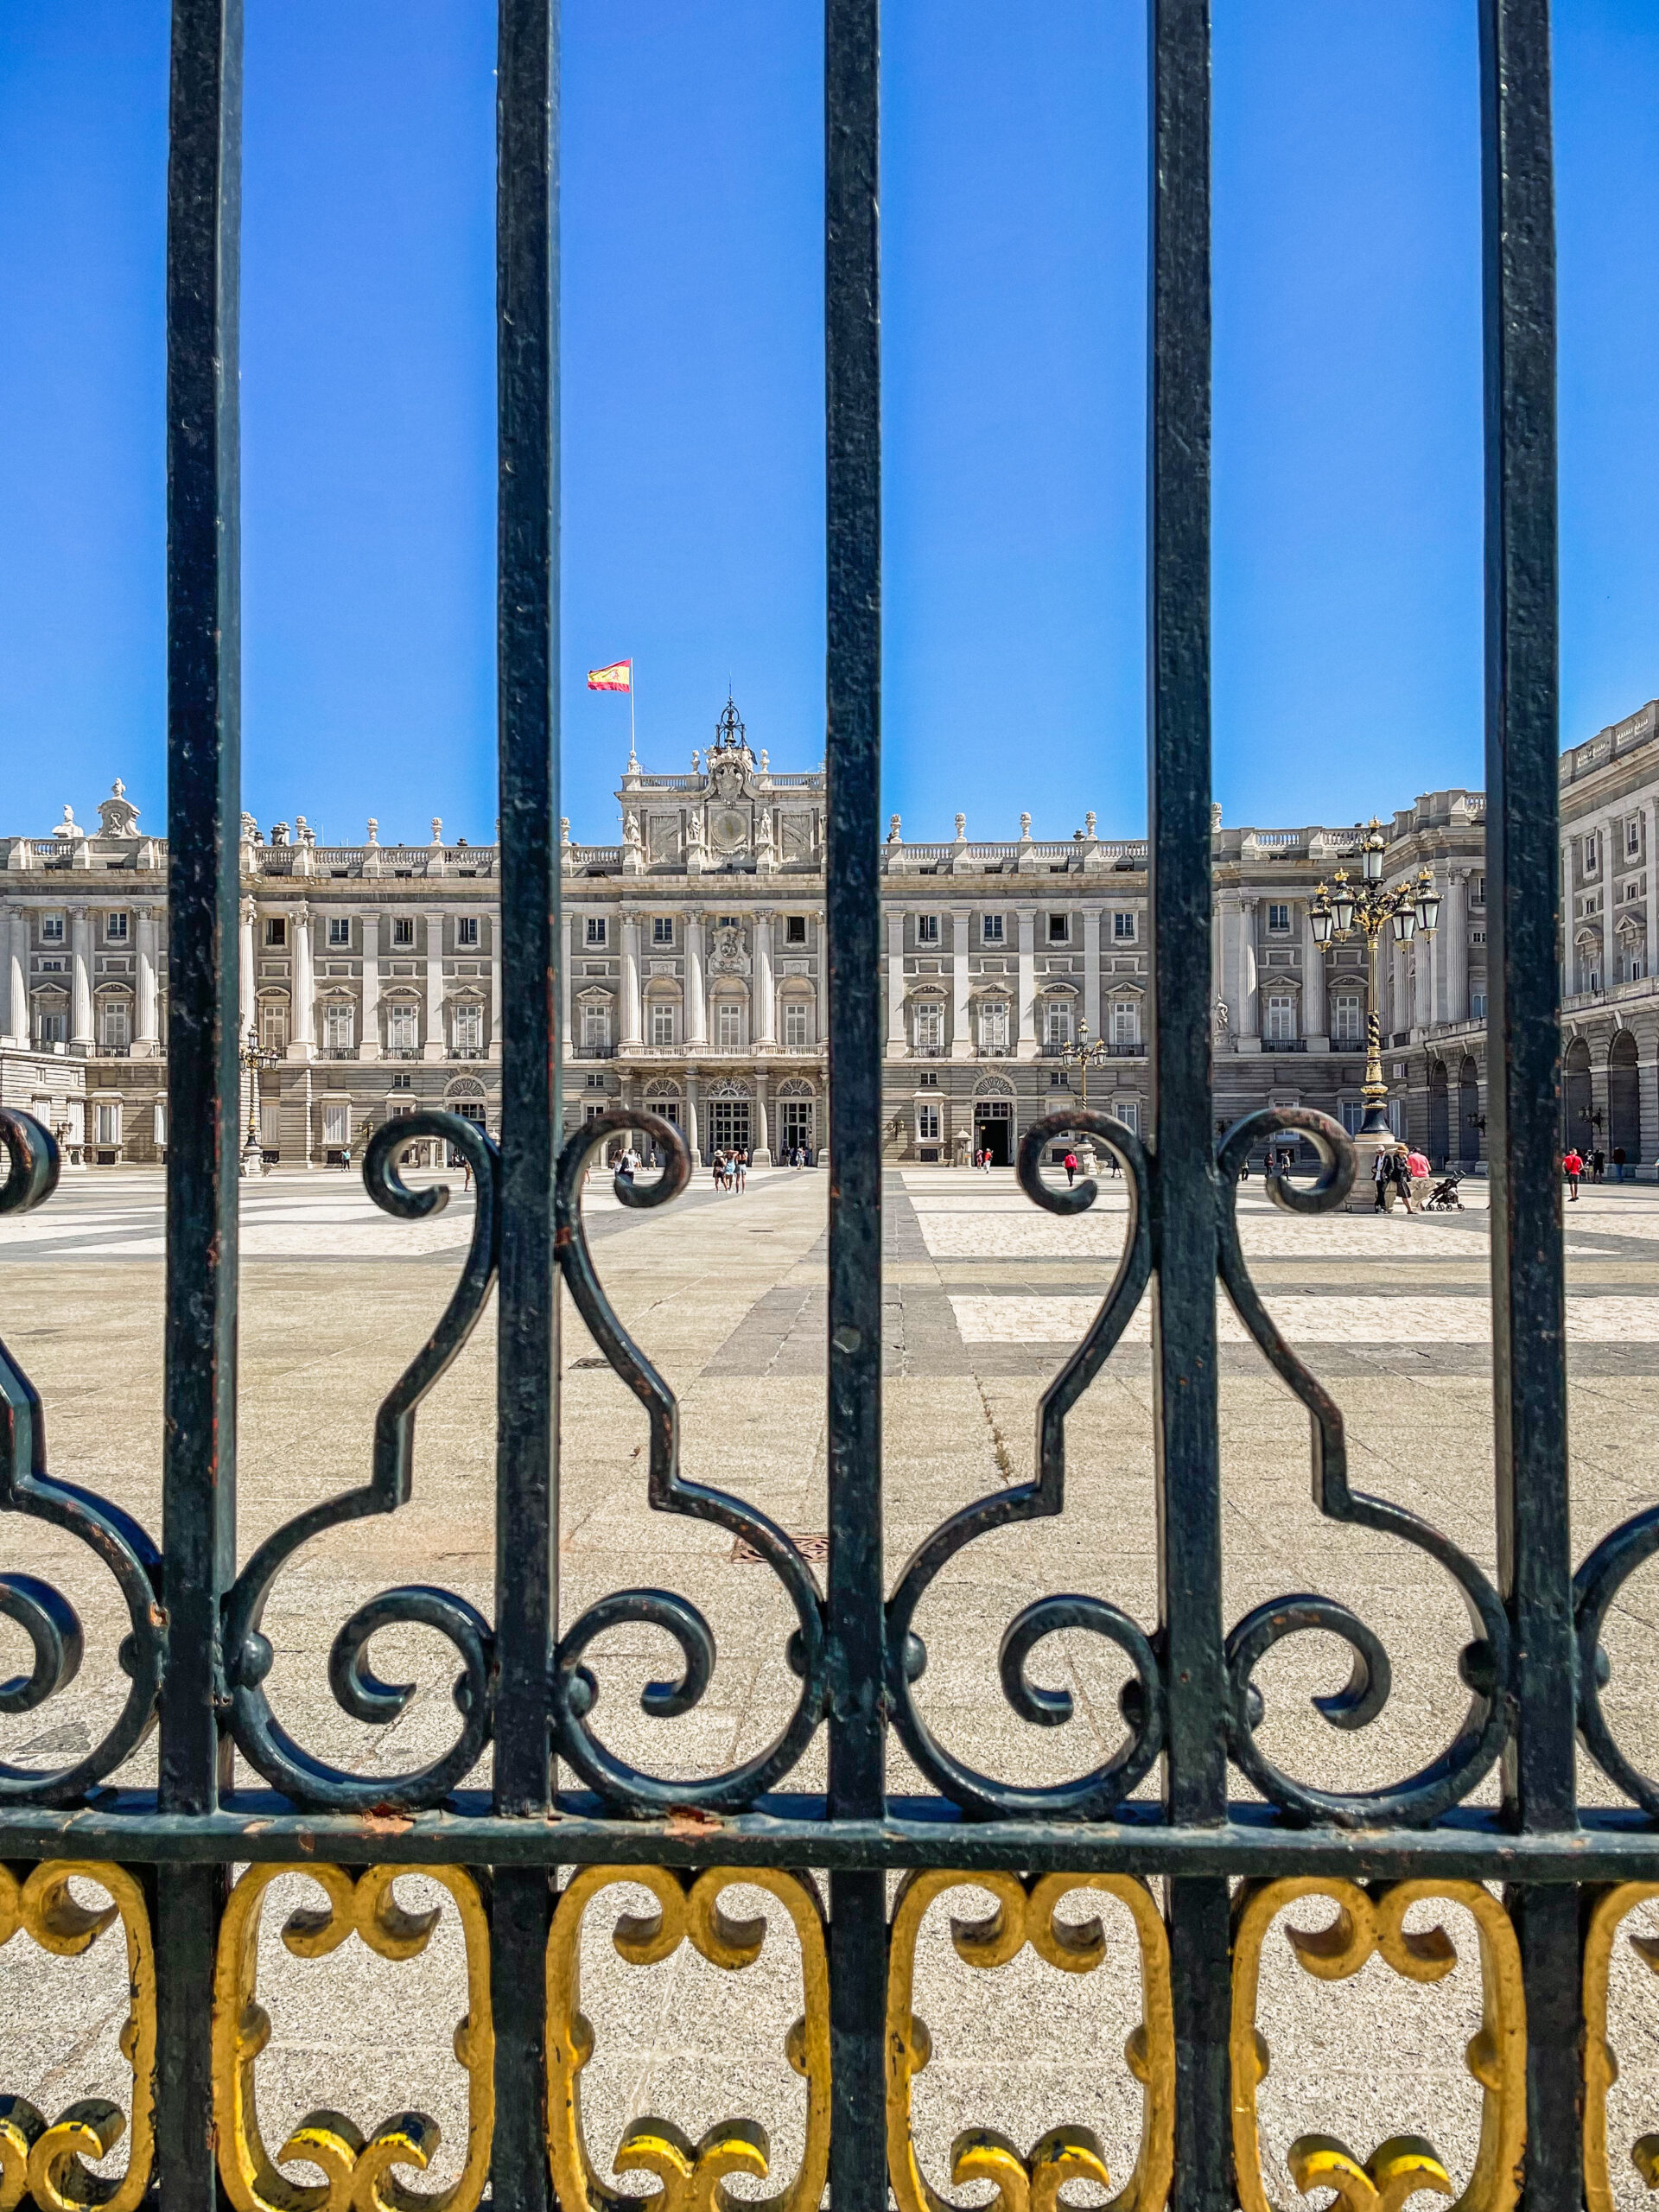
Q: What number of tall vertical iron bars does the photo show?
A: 5